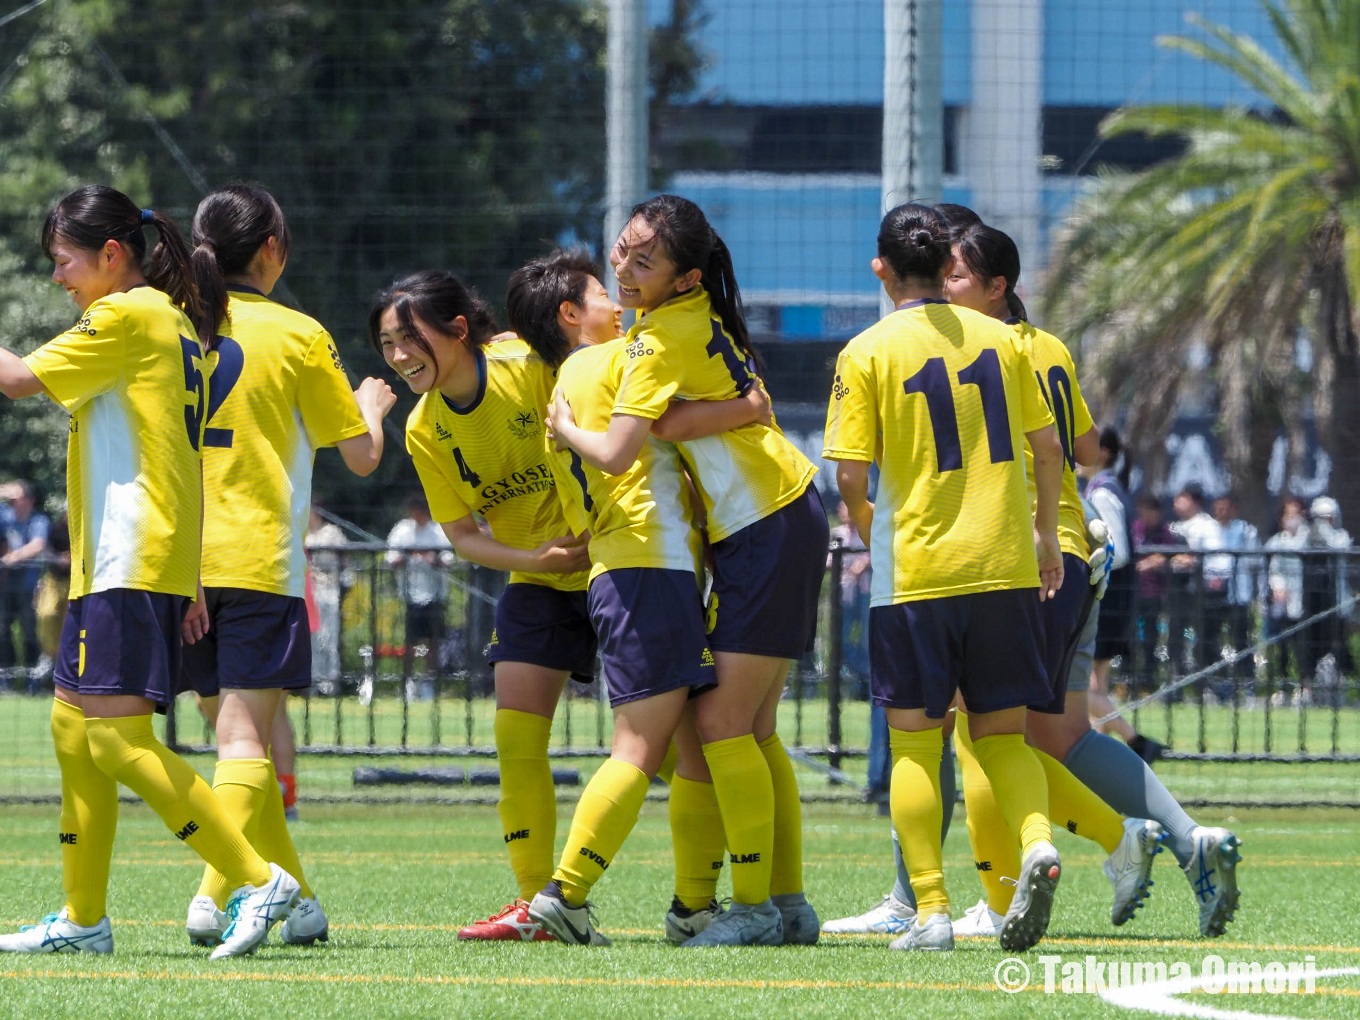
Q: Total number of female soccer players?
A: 8